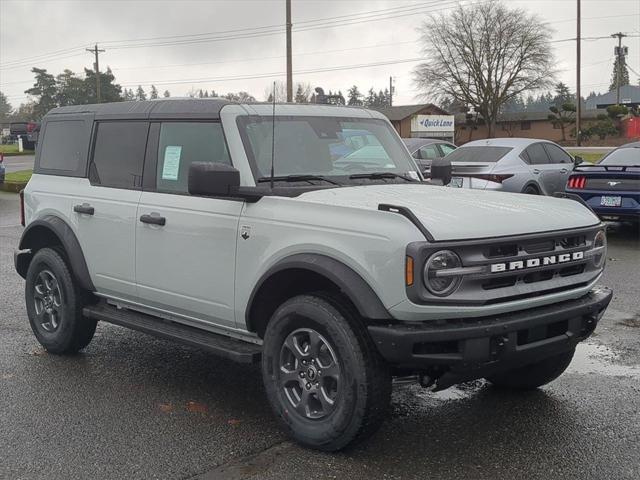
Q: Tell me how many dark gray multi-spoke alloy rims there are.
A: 2